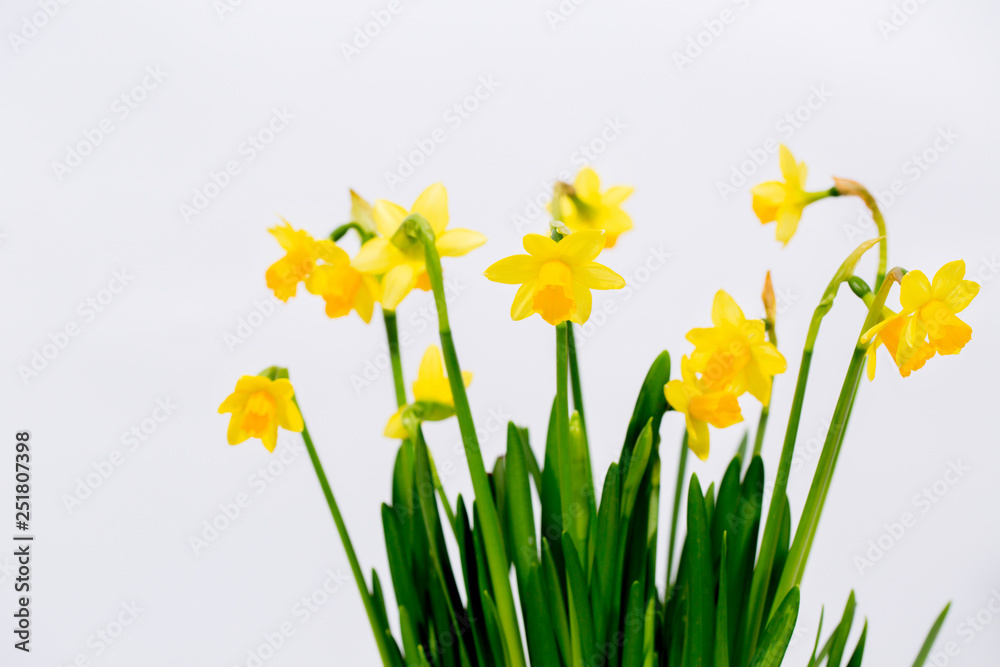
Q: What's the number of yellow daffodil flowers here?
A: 12